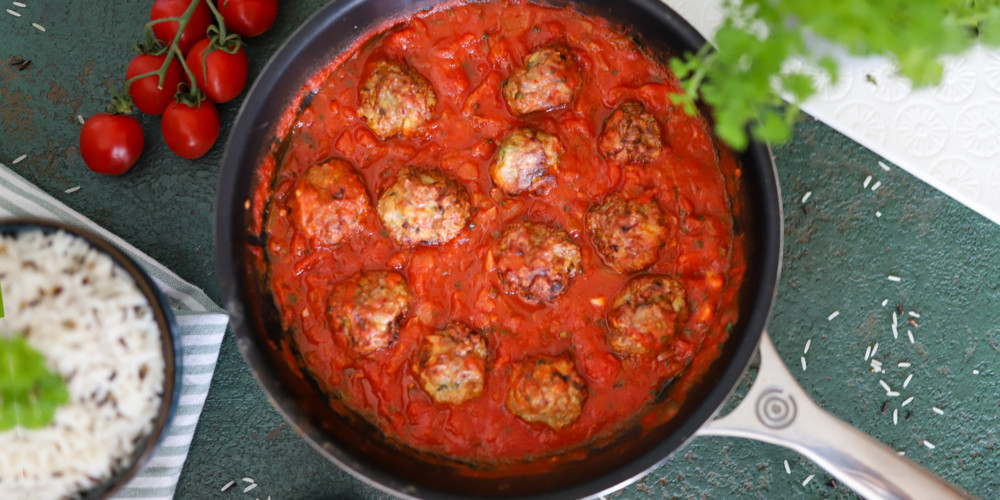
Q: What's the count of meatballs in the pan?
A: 12